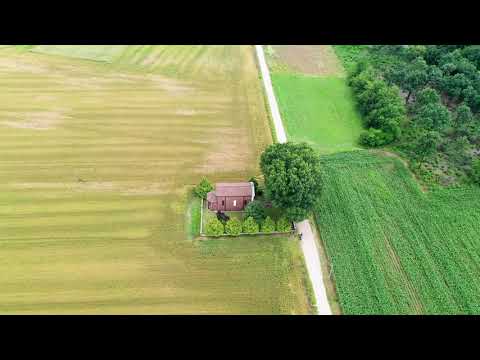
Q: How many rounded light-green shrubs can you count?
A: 5